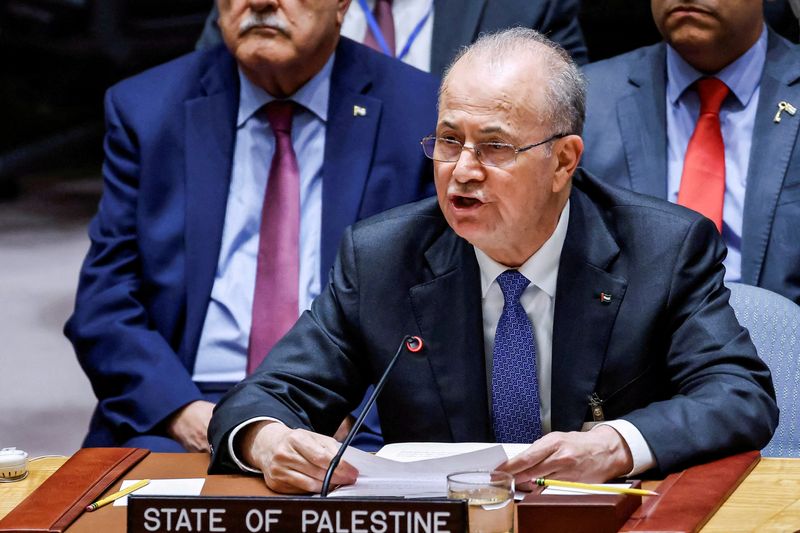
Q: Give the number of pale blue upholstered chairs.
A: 1